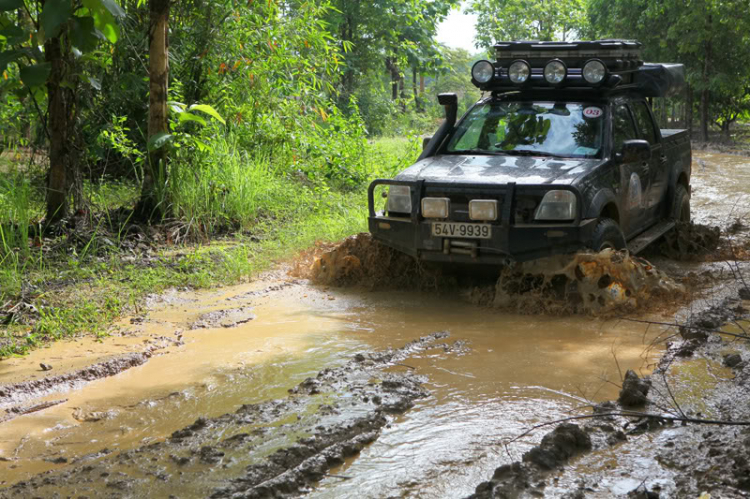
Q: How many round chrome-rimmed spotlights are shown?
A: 4